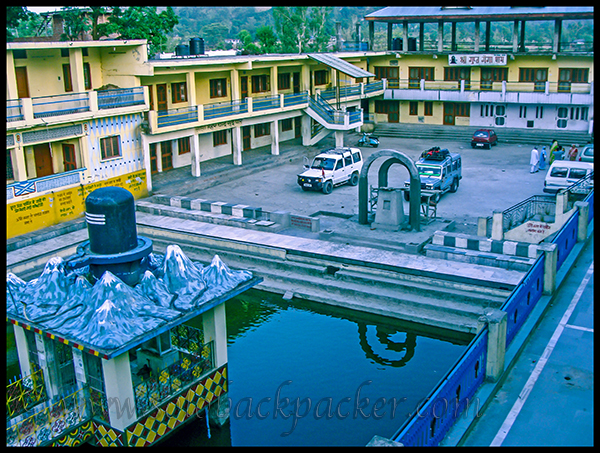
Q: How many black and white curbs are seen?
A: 2